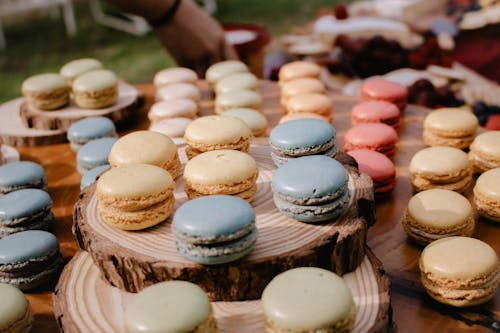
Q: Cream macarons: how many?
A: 10